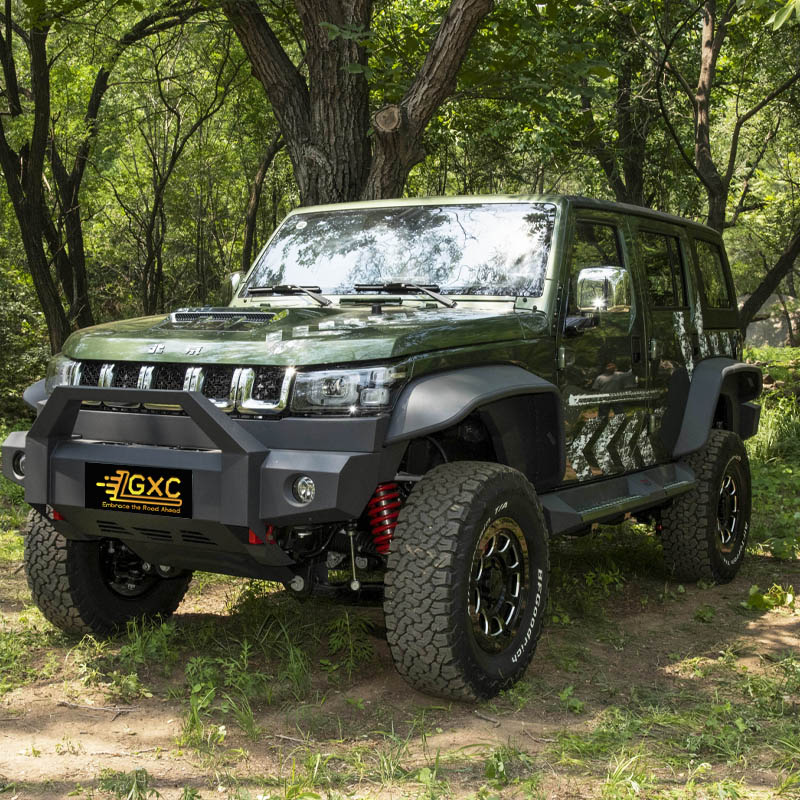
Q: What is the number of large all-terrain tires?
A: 3